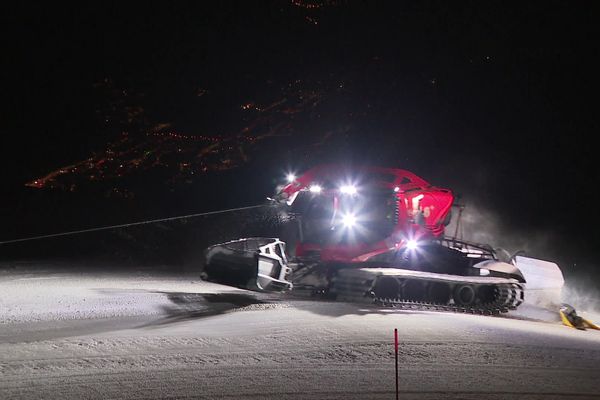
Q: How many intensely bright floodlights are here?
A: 5